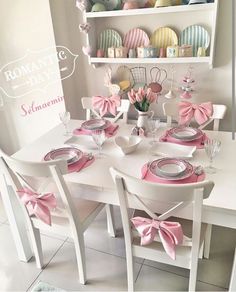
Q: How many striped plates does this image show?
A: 4